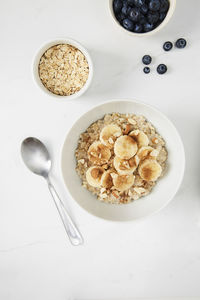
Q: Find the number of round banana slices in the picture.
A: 10